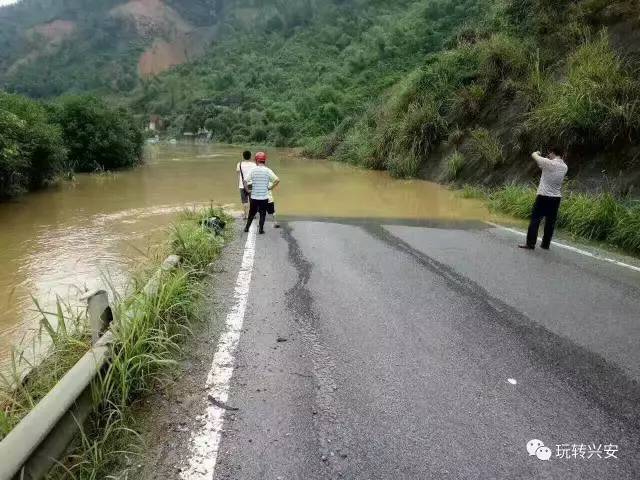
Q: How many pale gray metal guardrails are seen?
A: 1